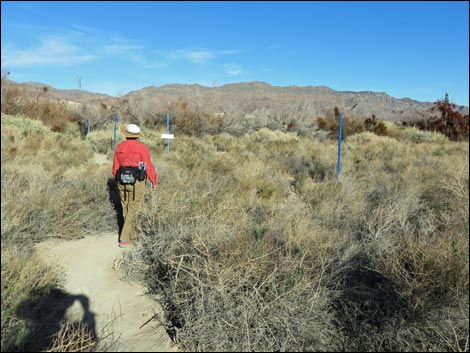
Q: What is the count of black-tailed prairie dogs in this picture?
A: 0